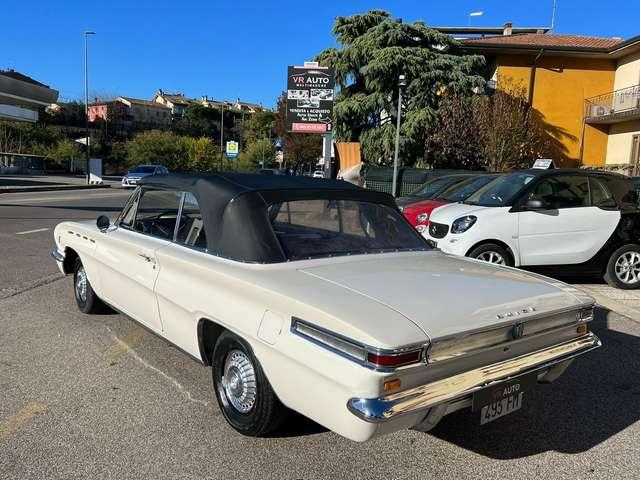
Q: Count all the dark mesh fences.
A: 1